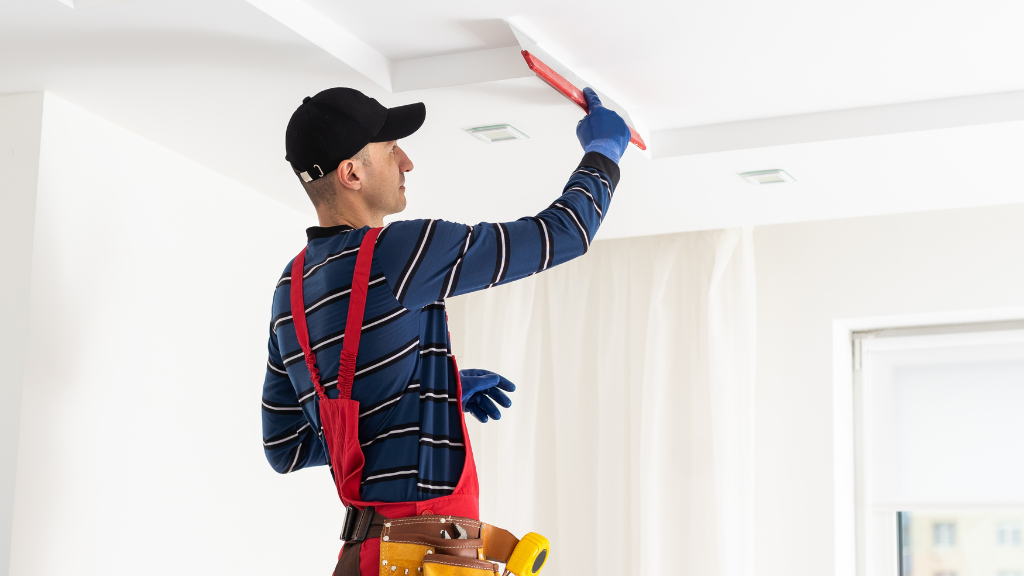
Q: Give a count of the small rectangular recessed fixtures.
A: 2